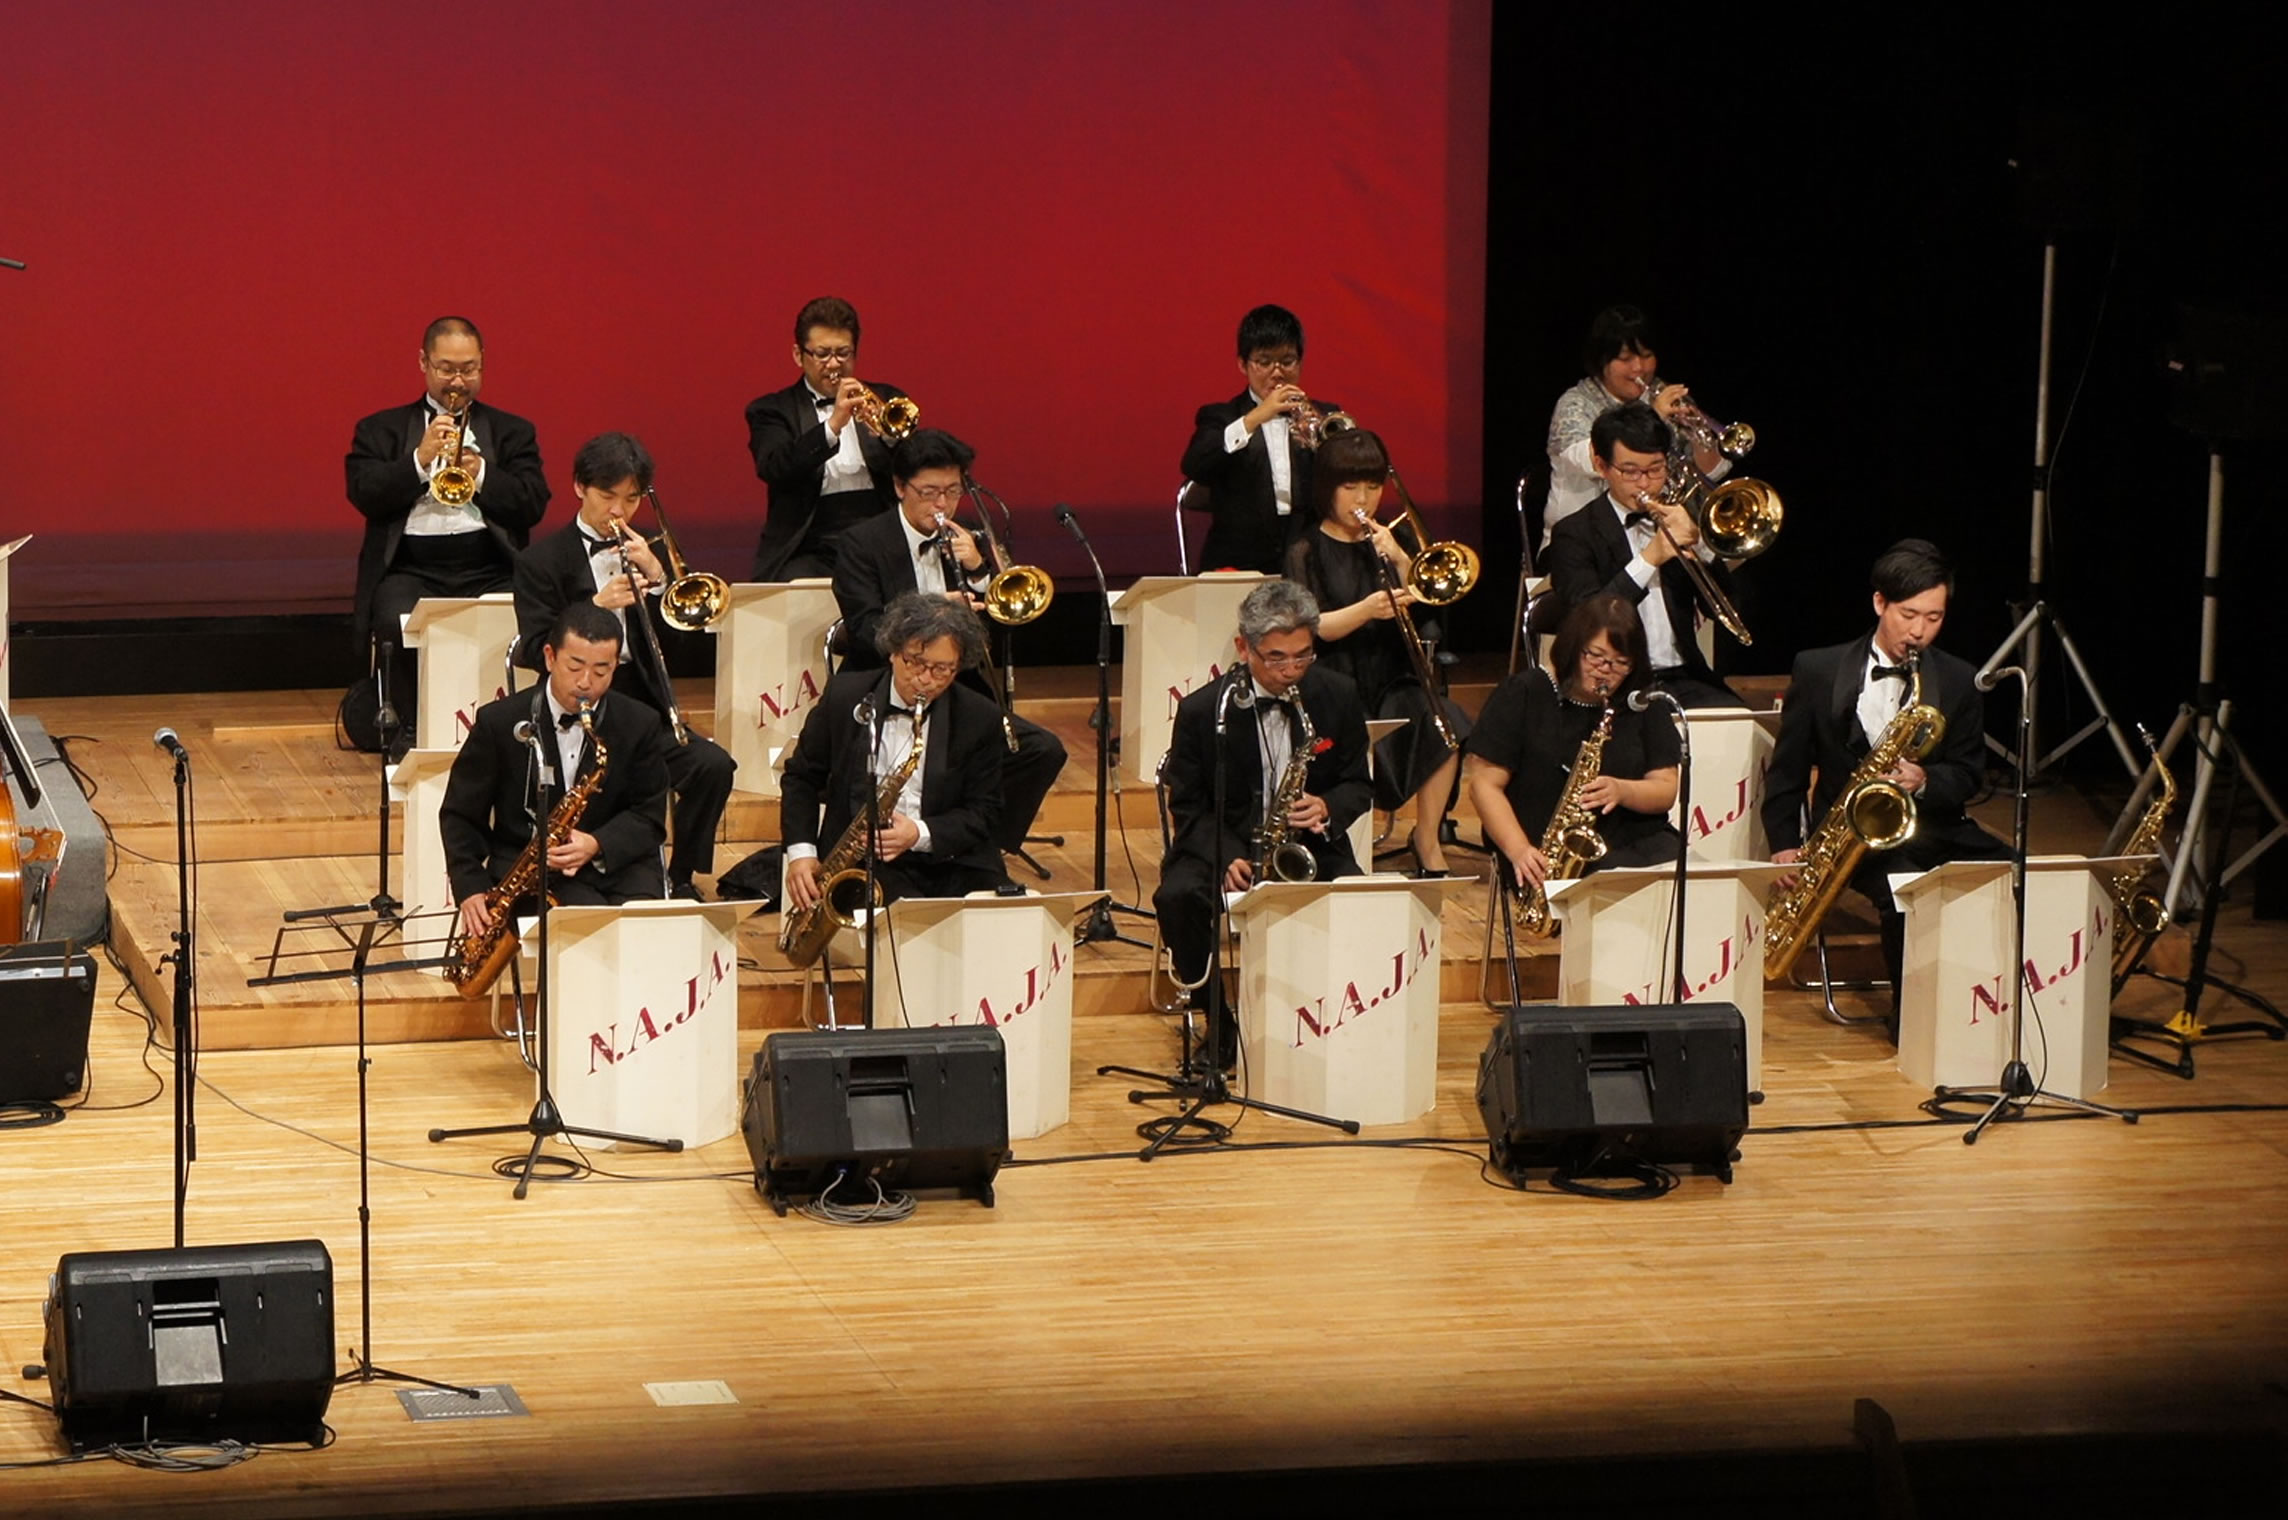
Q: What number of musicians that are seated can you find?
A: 13